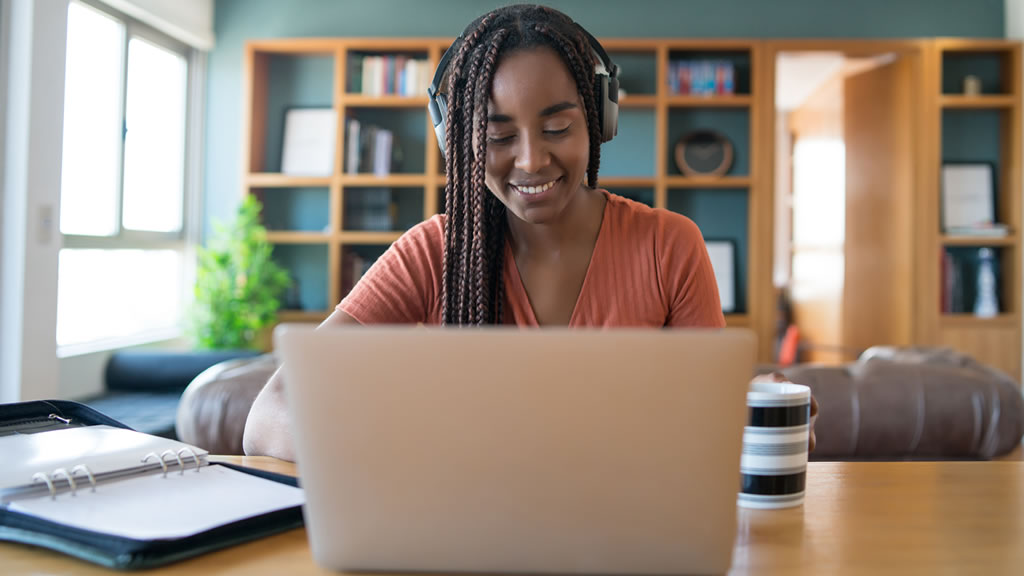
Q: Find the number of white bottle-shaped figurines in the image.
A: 1